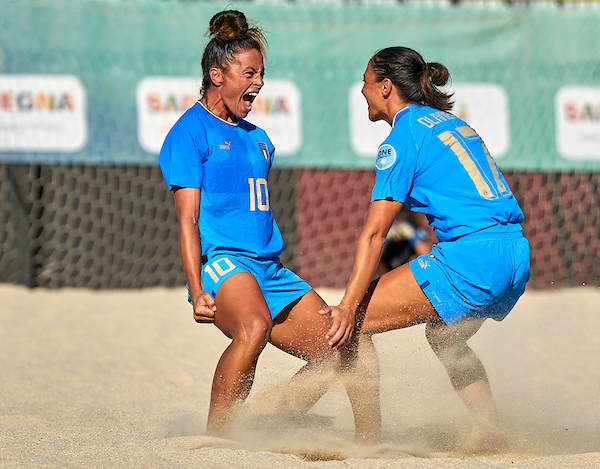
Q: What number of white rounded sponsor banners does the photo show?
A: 4